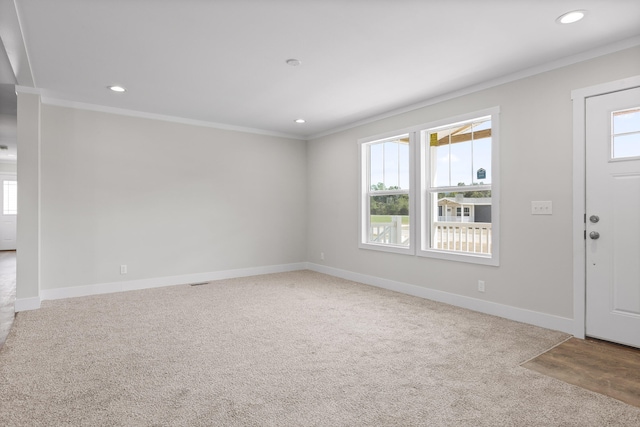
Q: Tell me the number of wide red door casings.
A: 0